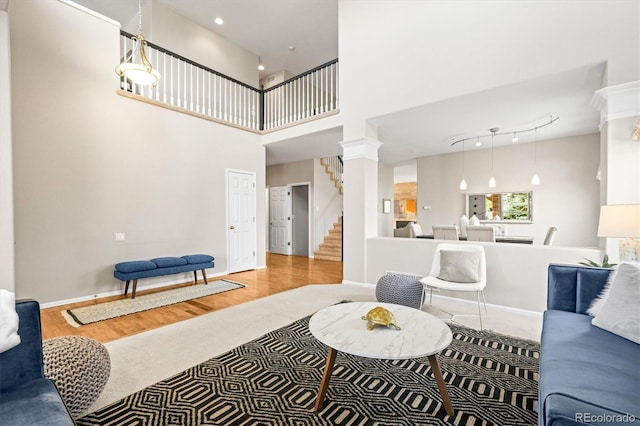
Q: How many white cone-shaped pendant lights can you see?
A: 3